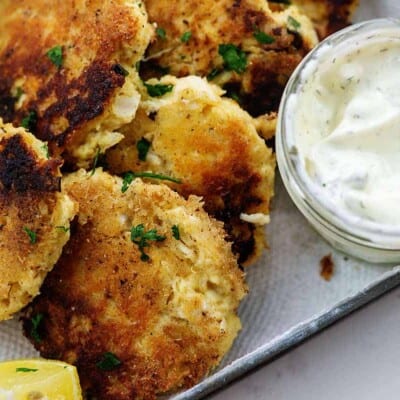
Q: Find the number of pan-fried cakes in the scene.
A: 6